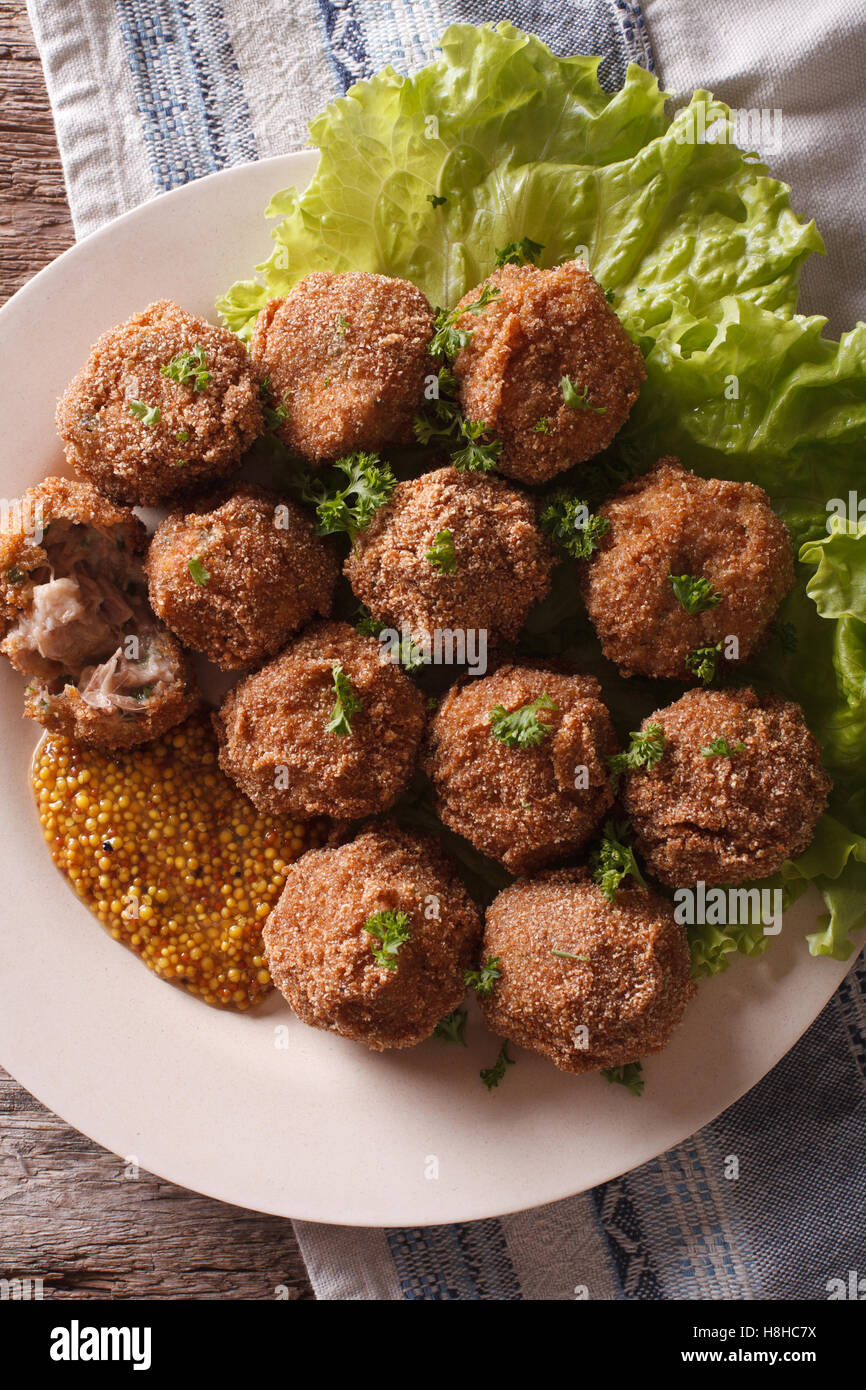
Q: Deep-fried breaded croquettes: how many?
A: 12